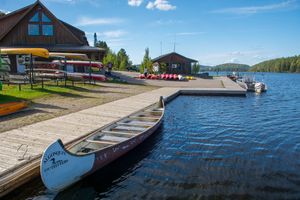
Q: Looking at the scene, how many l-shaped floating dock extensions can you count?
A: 1